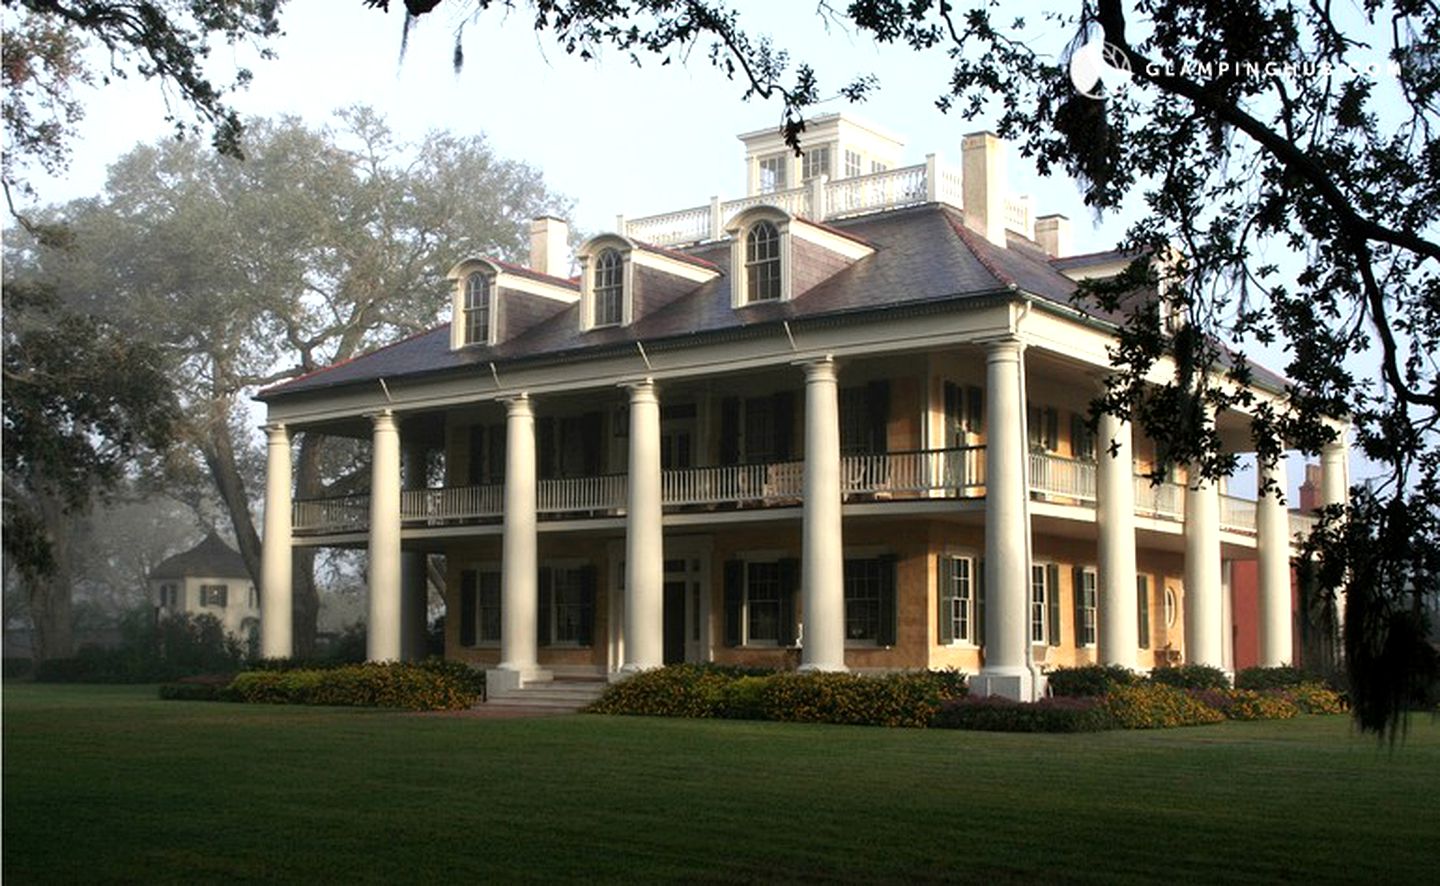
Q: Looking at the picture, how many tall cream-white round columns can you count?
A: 10